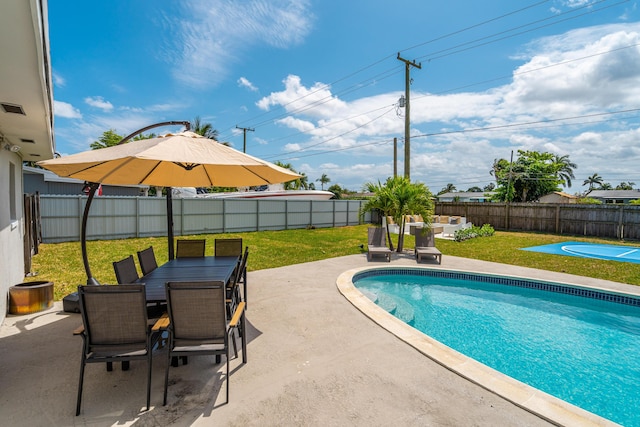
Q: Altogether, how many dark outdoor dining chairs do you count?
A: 8